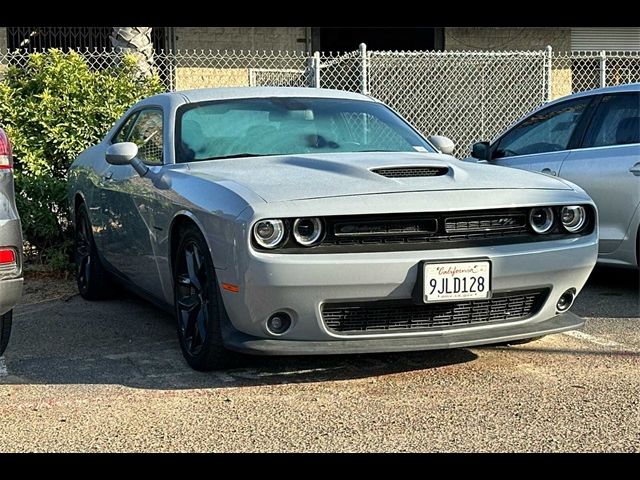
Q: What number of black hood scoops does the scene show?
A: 1